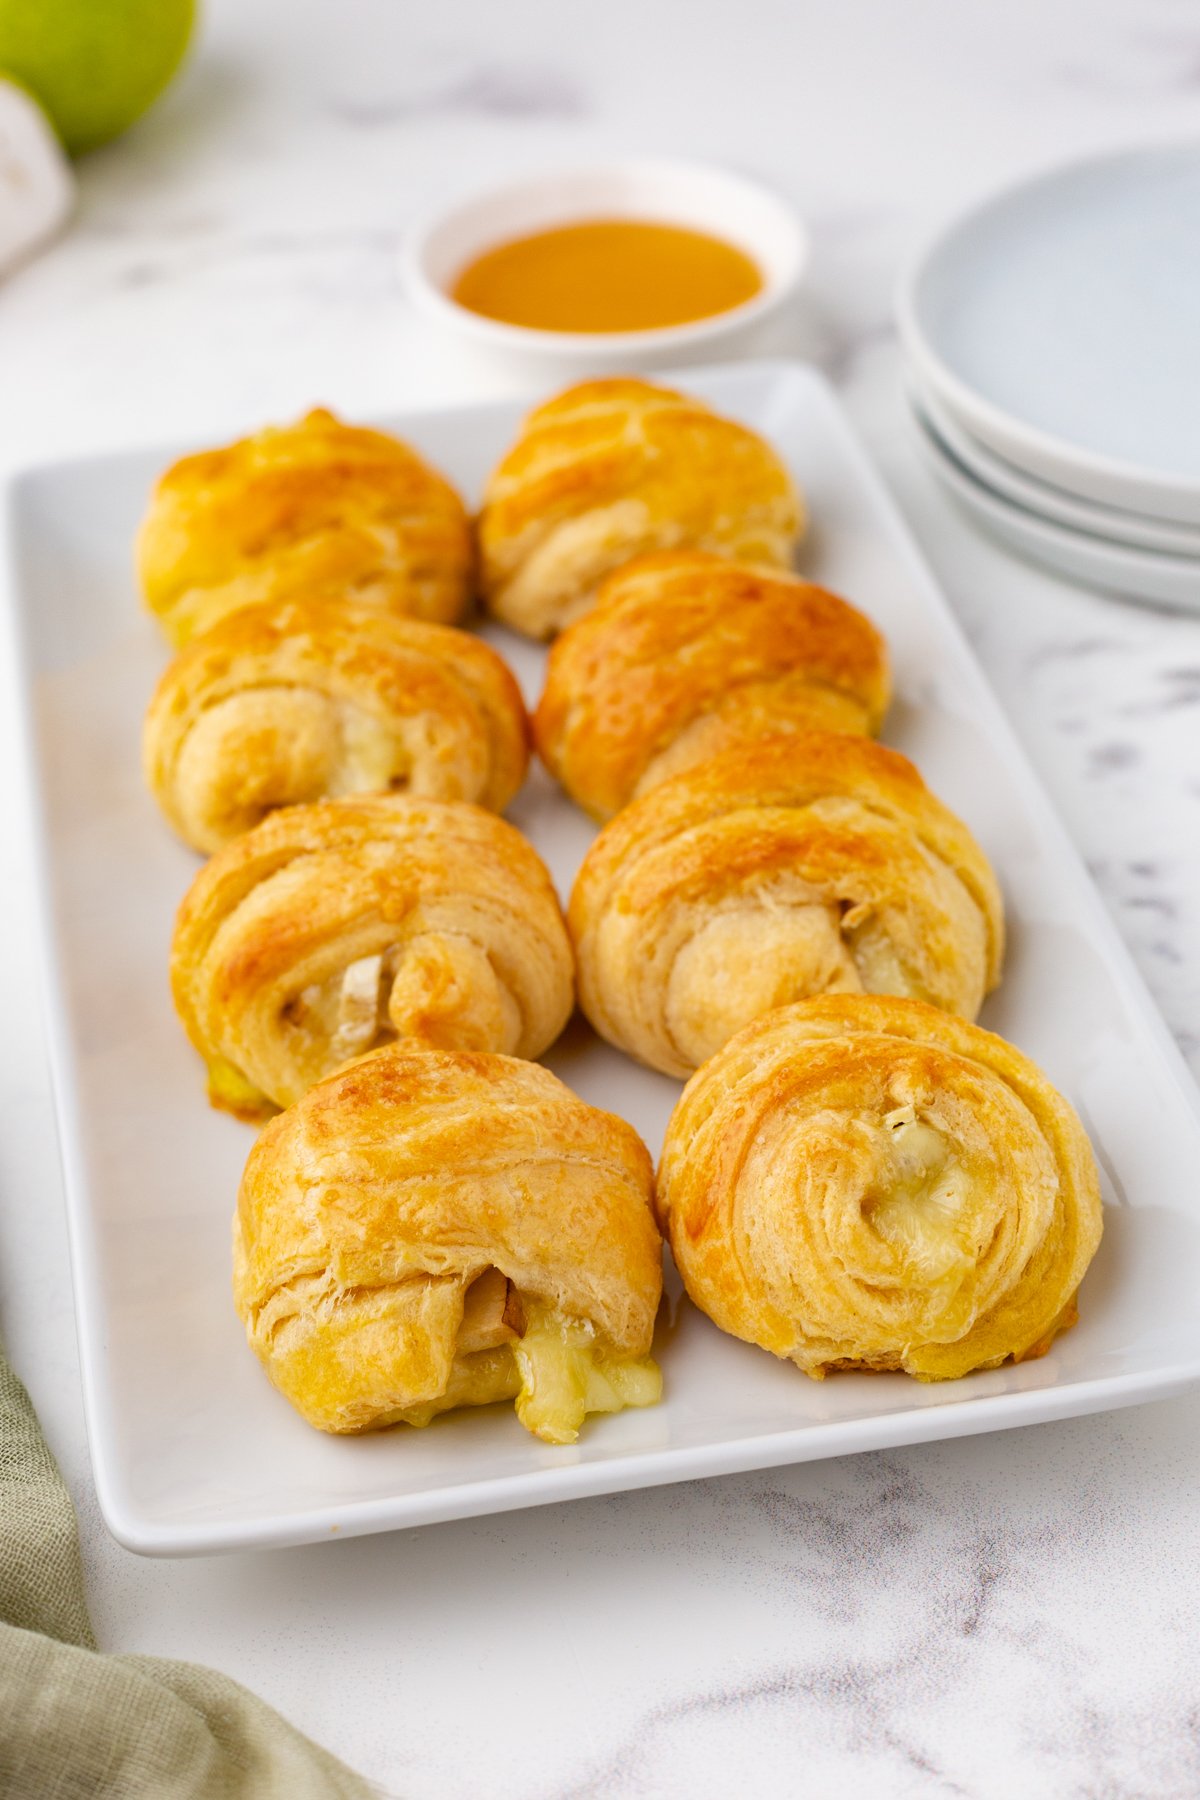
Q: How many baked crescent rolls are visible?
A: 8